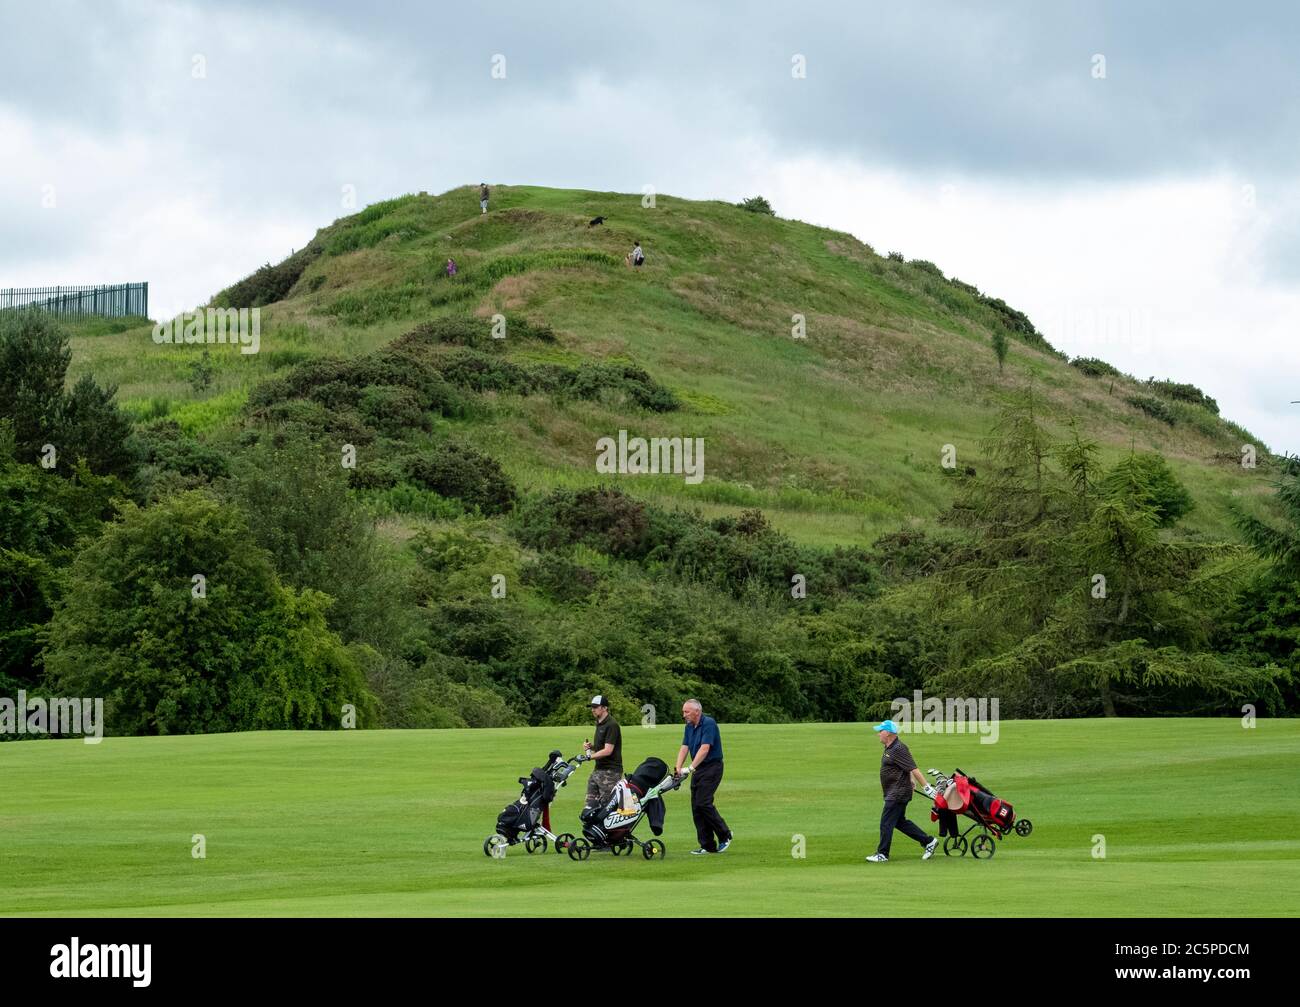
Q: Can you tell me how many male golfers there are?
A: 3